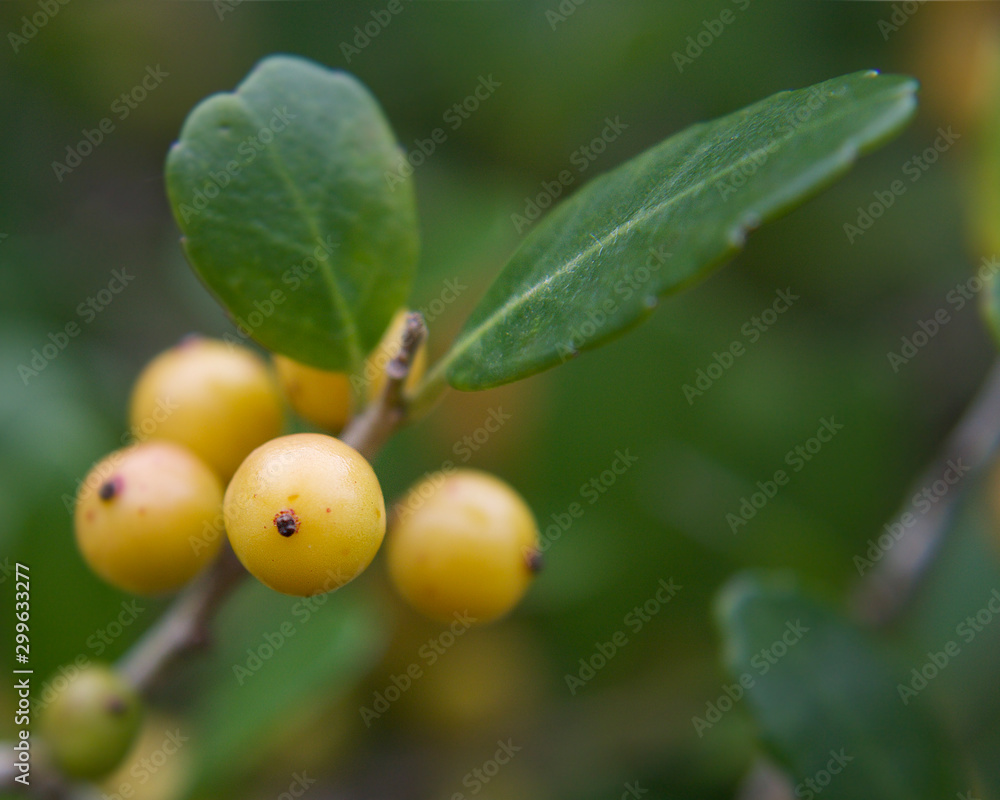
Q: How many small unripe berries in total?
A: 1